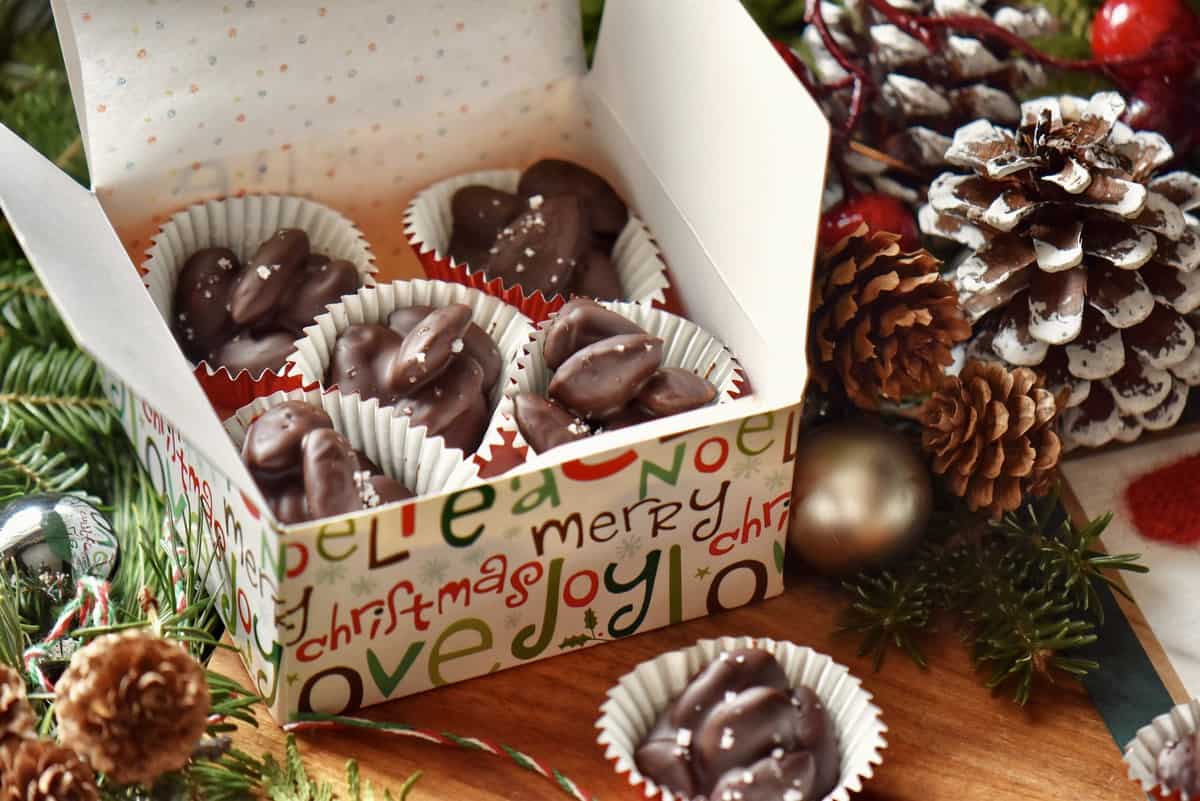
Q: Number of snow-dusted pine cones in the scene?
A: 2